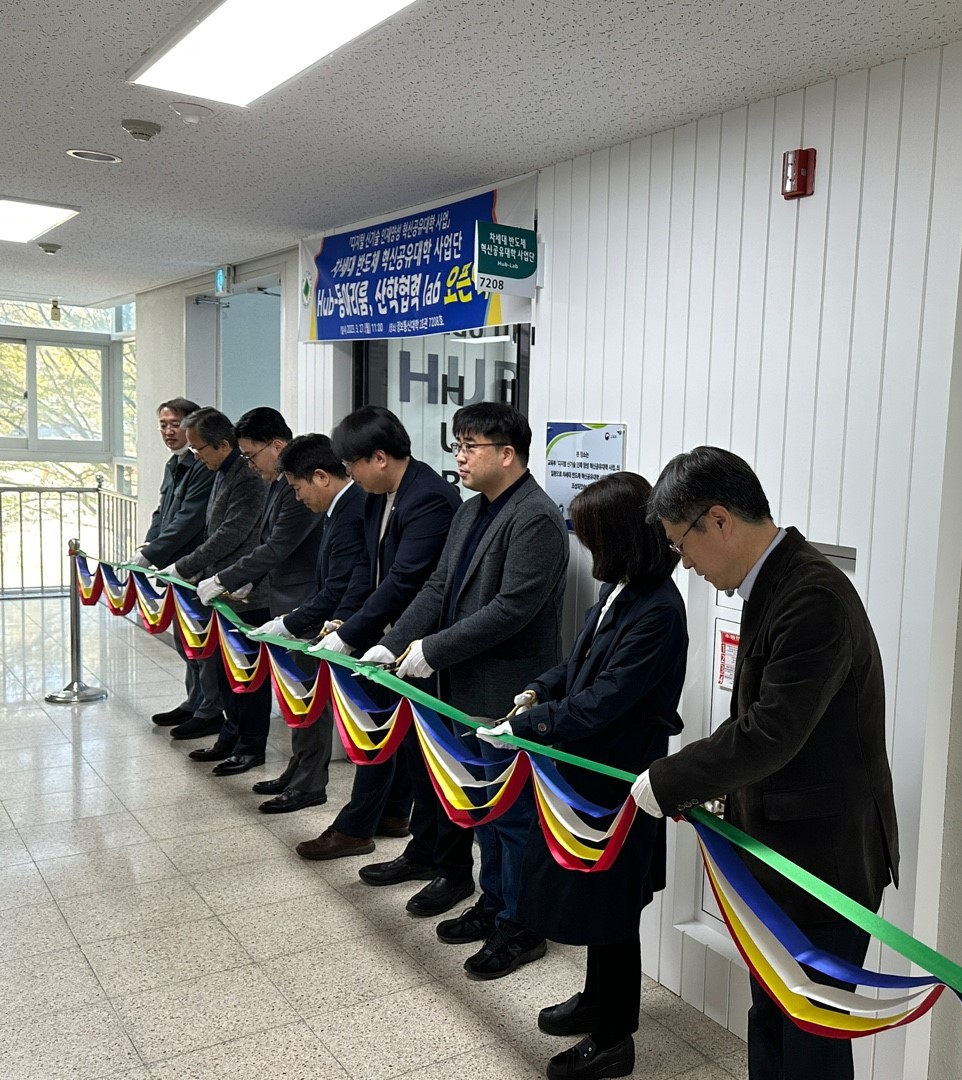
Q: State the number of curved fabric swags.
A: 10